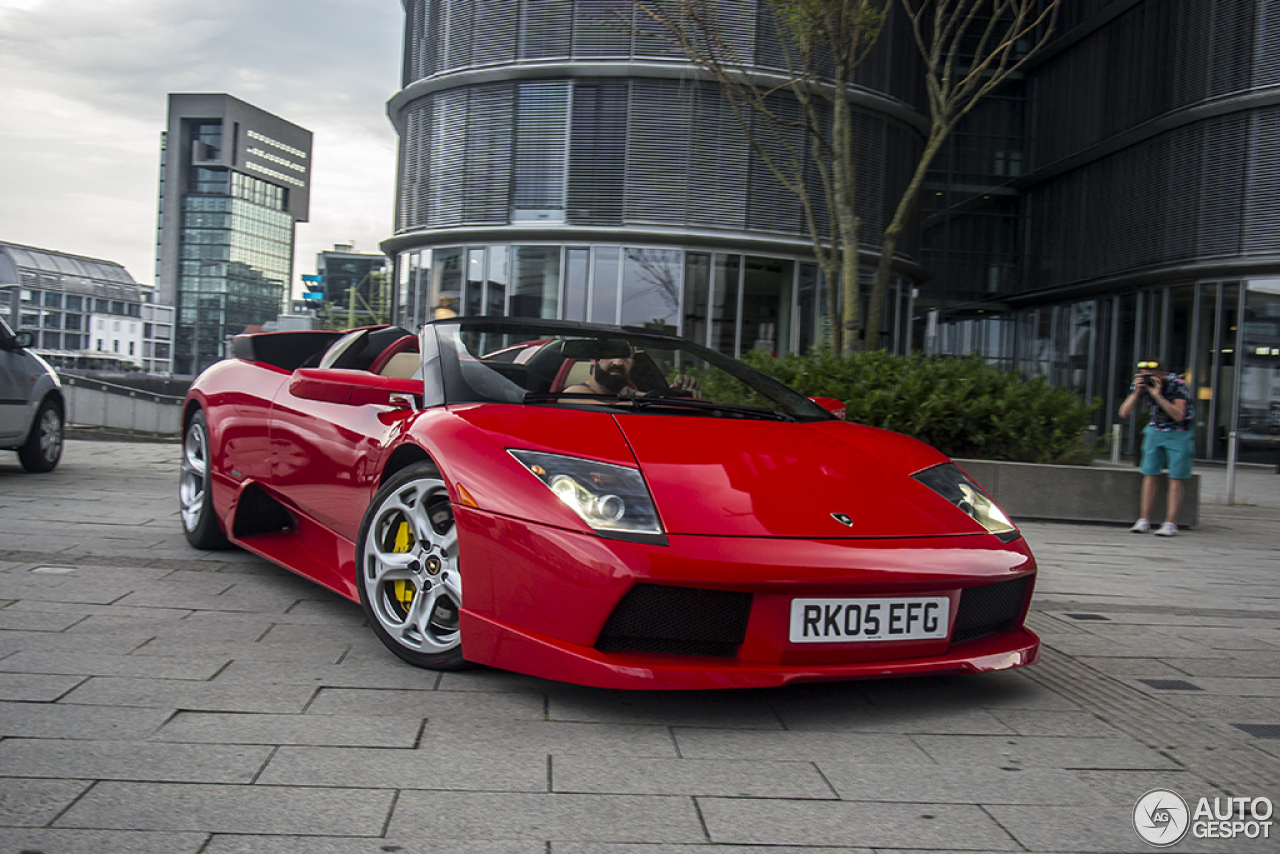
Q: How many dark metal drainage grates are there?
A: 3